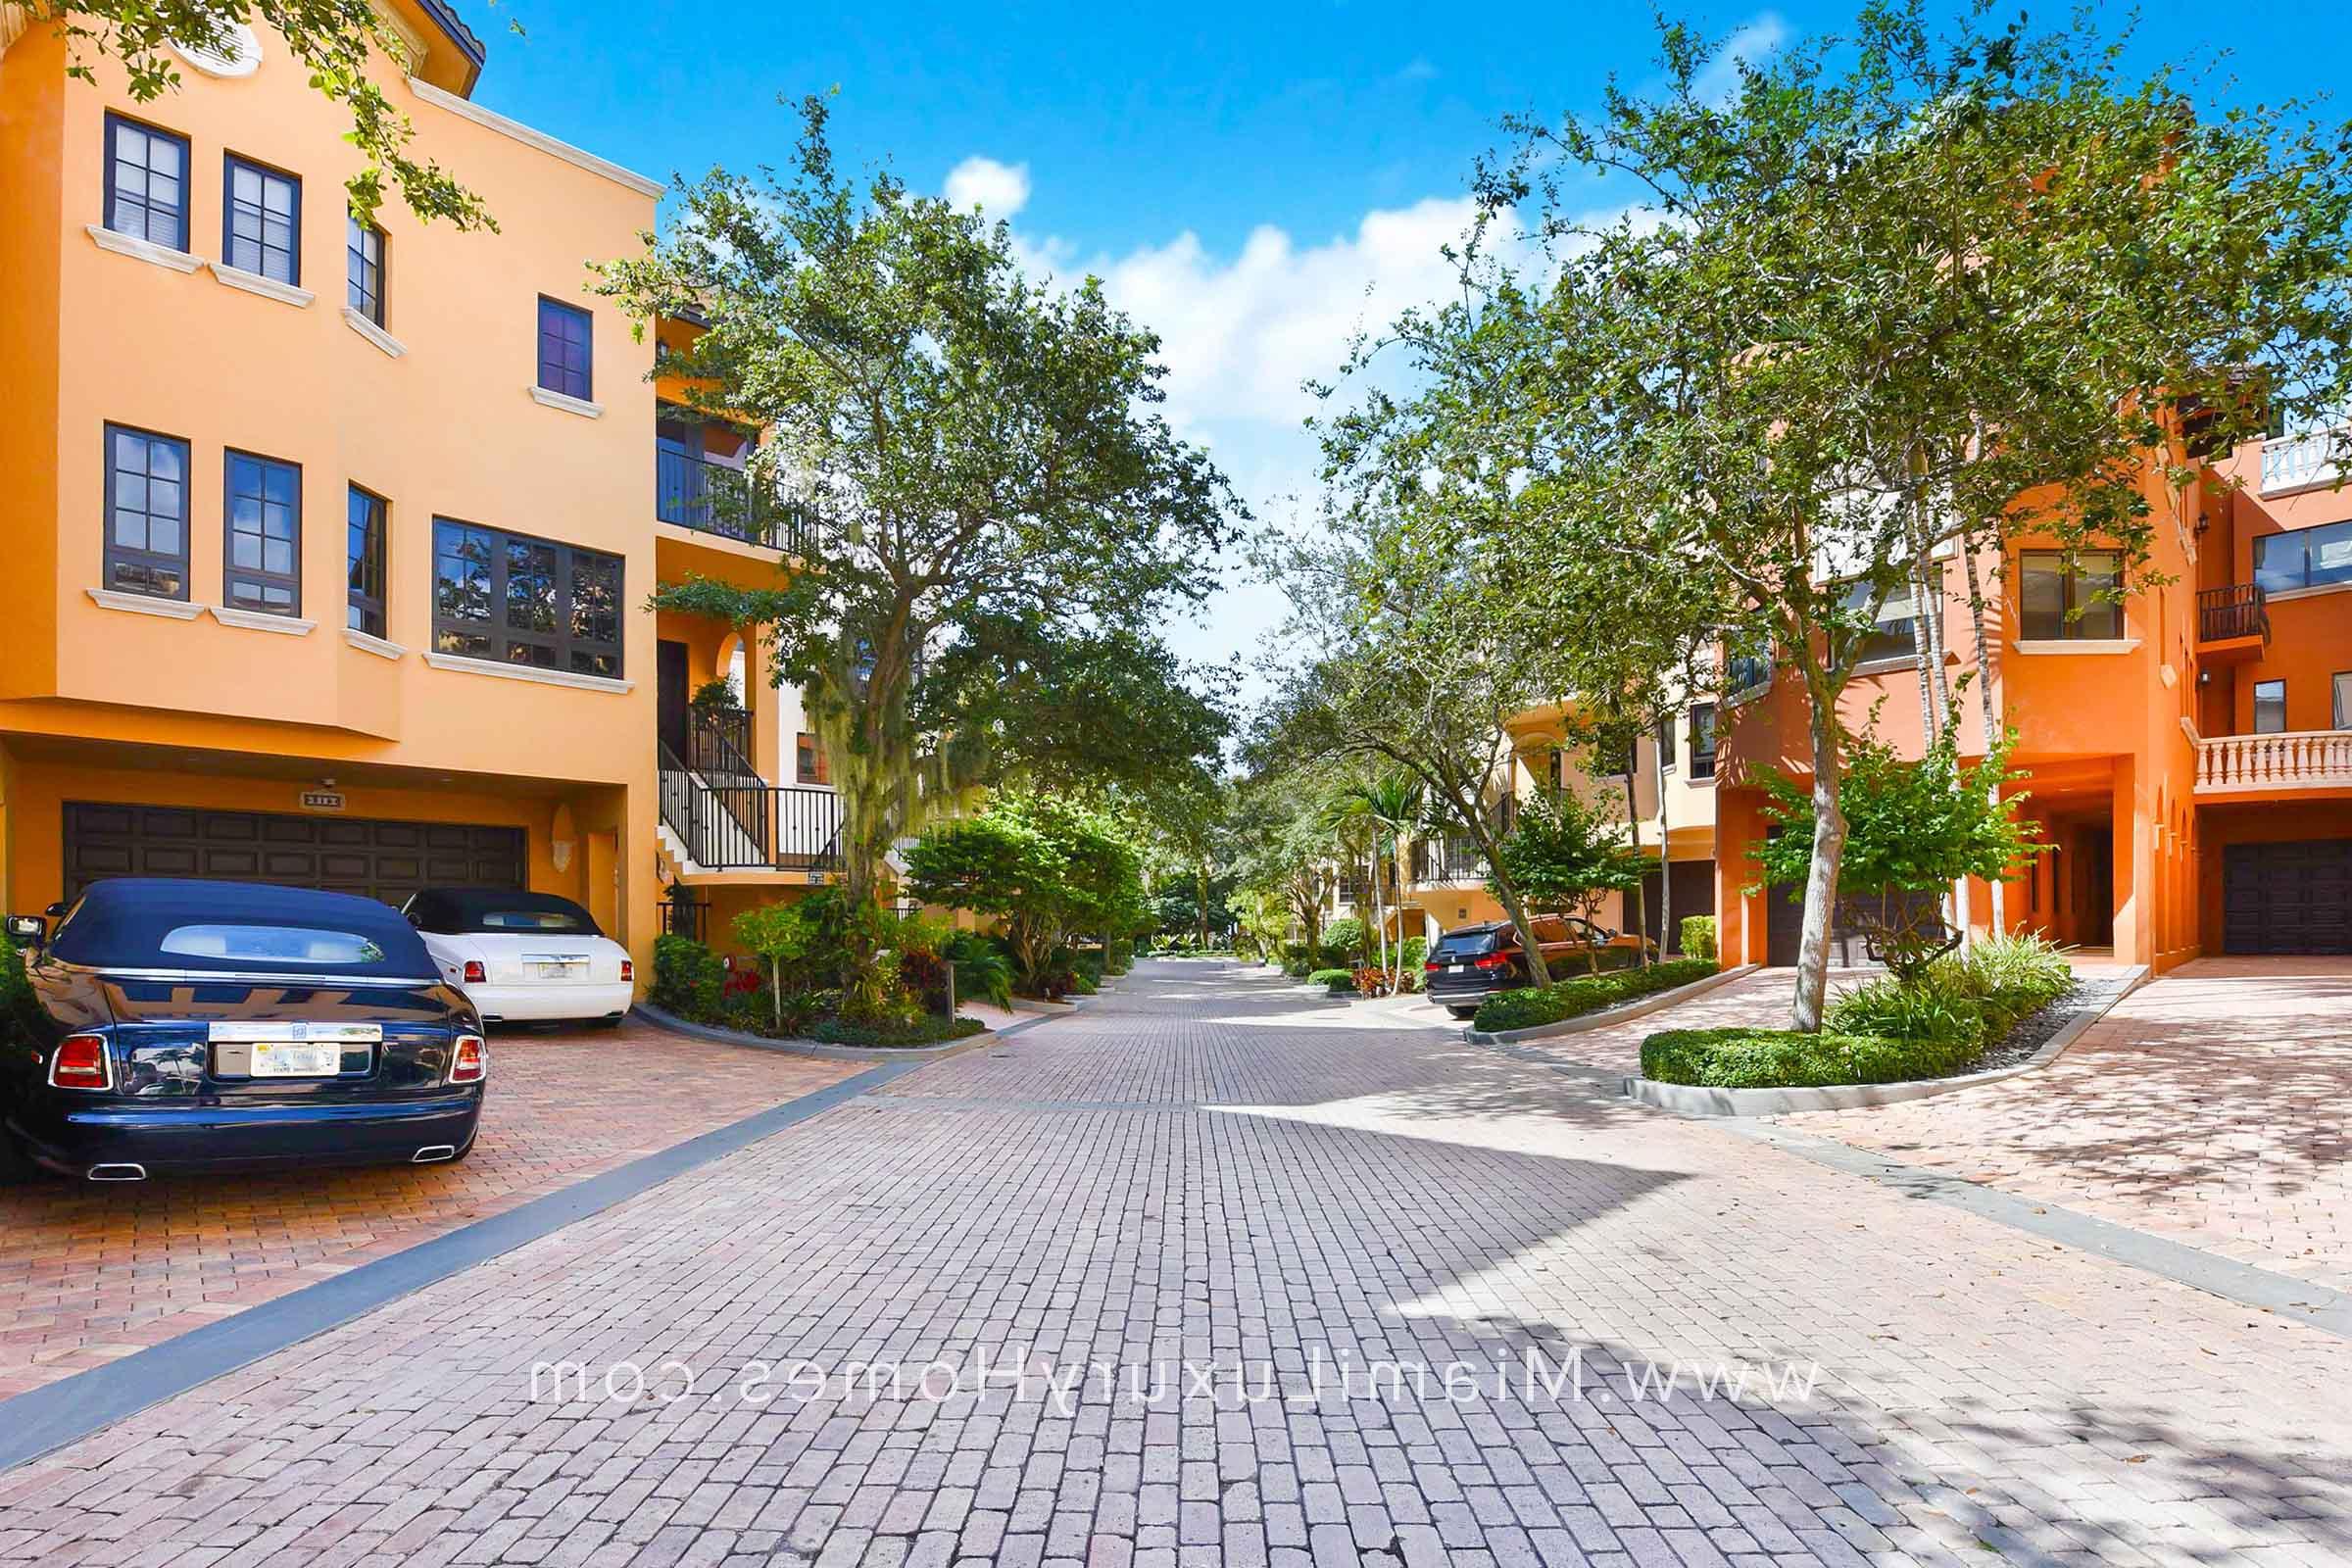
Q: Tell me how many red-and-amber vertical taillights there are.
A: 4